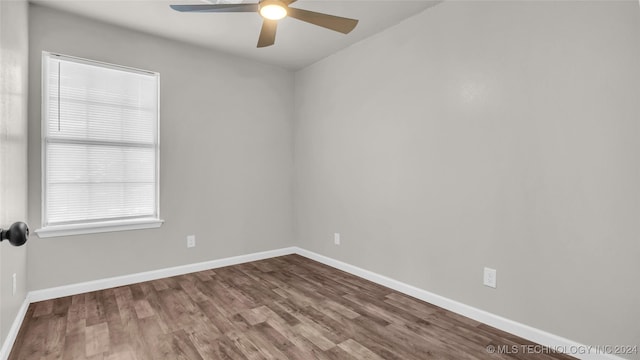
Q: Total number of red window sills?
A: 0